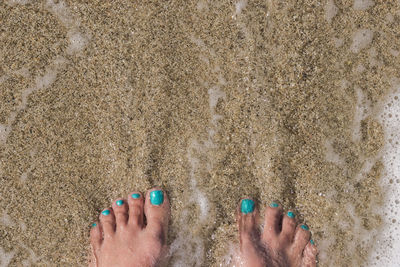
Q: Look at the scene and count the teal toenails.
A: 10